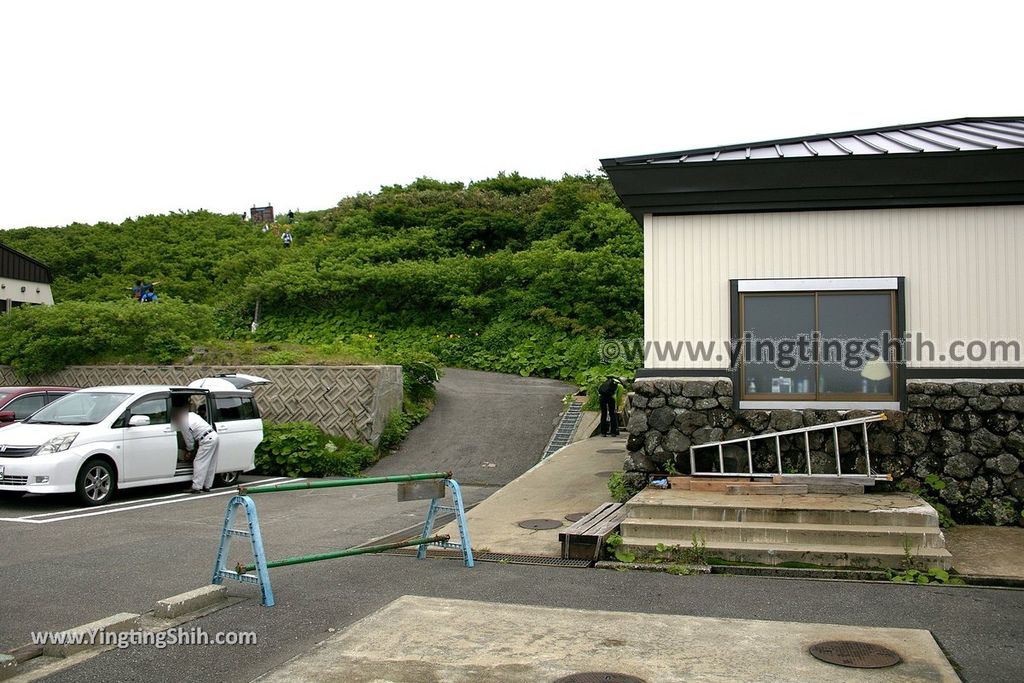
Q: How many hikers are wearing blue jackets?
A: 2